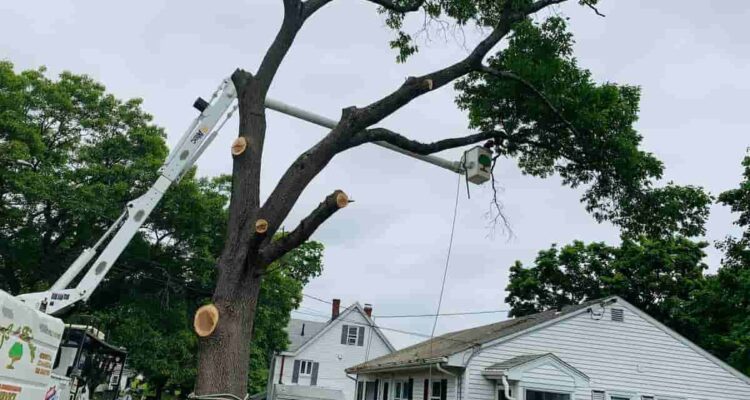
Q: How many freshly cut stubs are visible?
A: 5